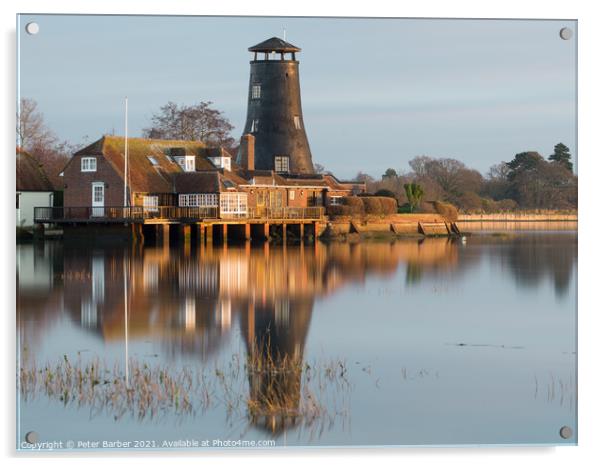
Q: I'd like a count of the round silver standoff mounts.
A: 4